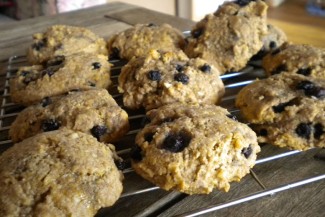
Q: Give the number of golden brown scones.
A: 11